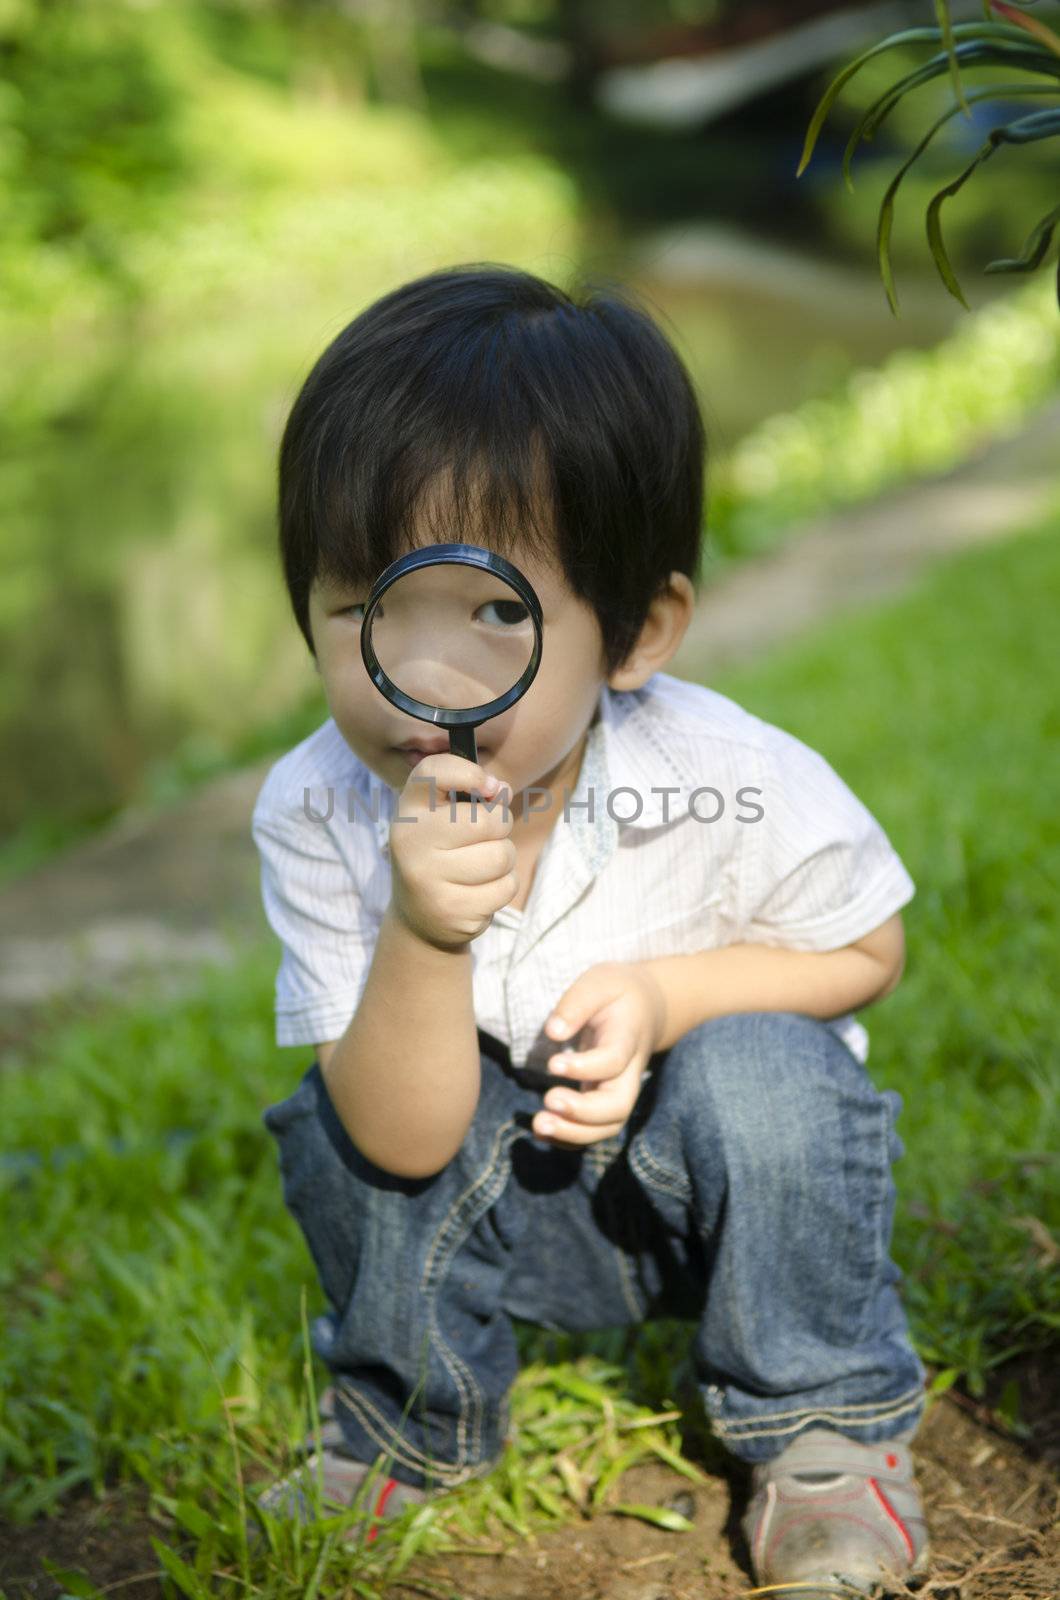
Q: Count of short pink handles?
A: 0